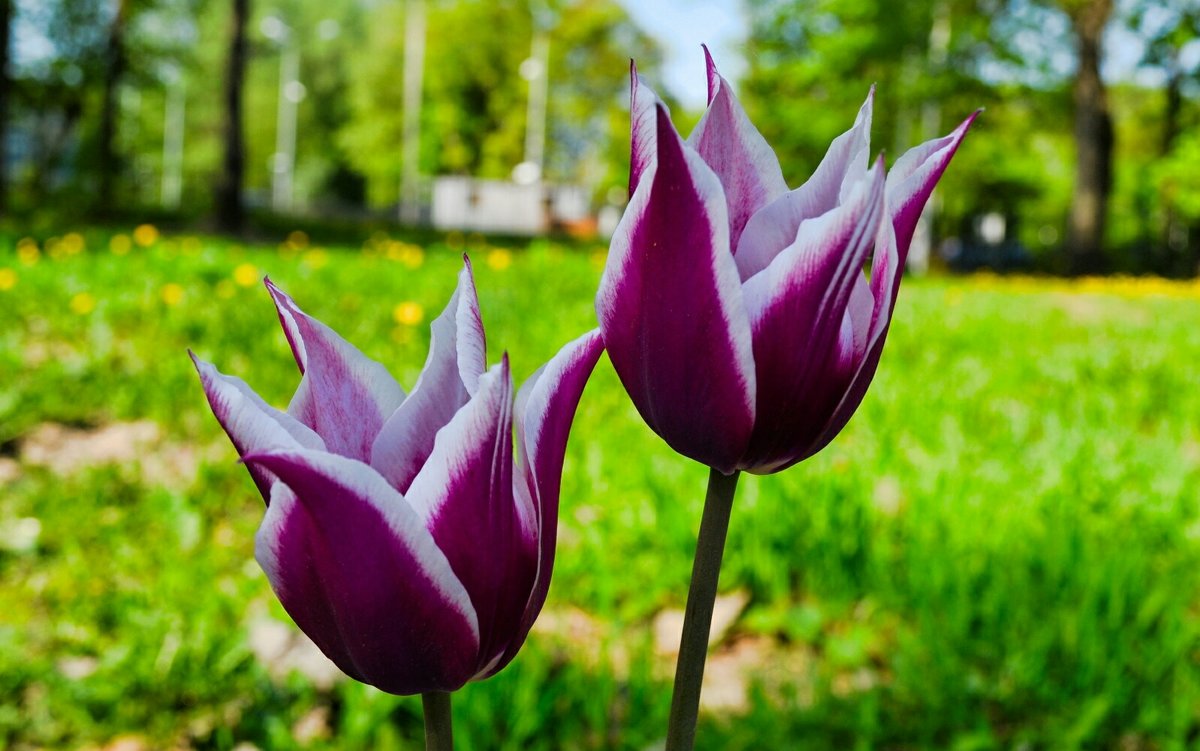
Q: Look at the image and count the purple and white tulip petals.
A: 12